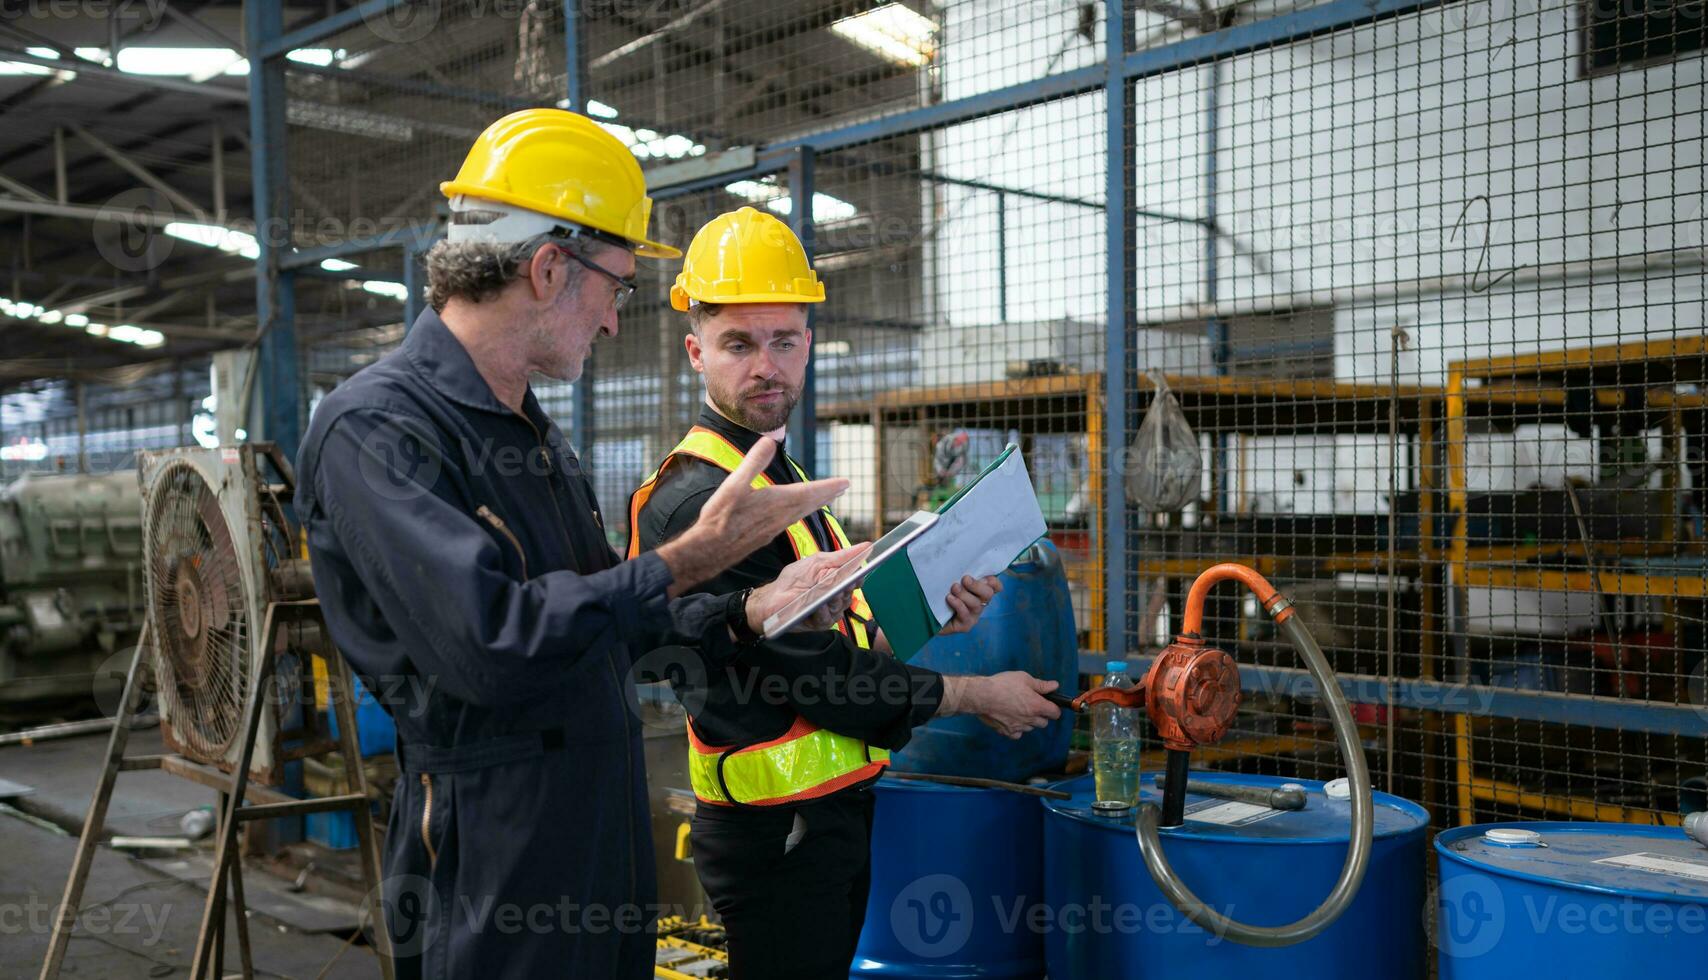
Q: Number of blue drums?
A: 4